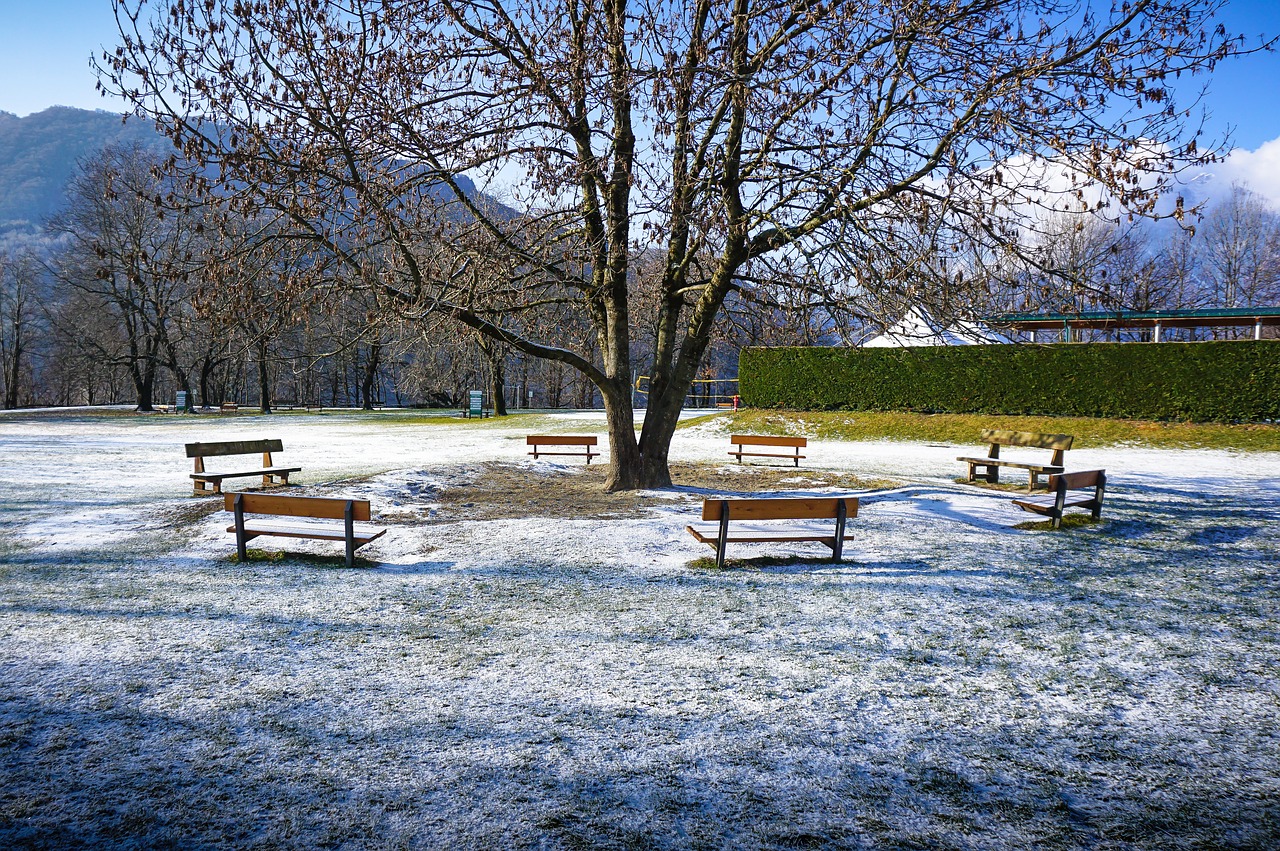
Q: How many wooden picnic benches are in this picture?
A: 7